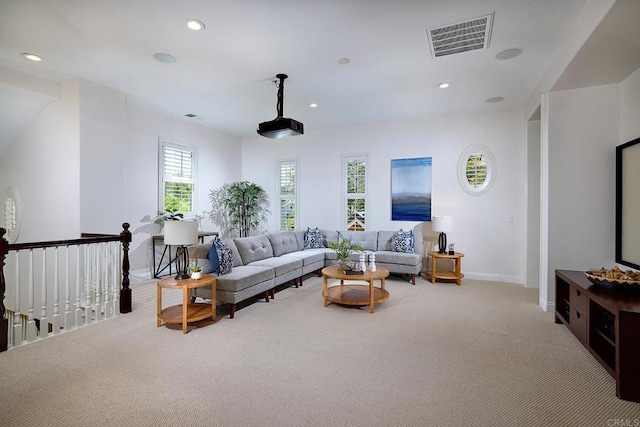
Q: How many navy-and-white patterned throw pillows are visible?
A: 3